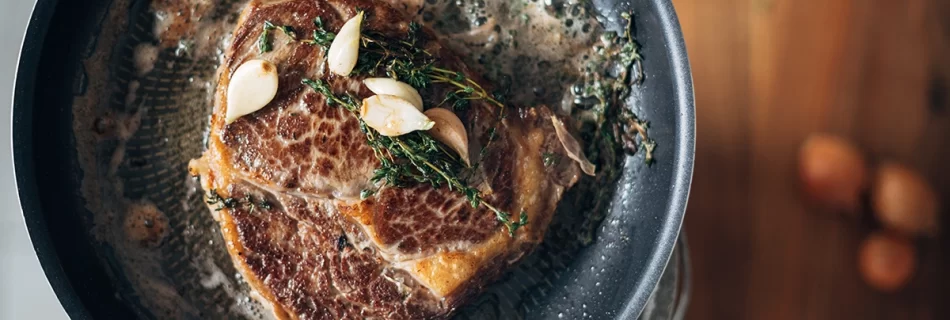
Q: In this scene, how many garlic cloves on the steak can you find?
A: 5